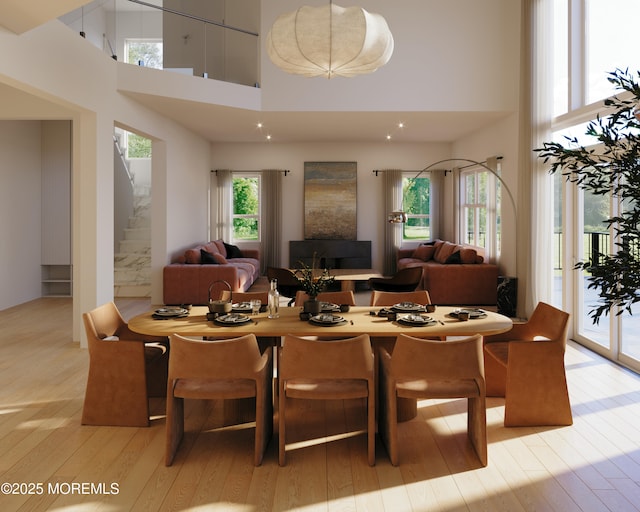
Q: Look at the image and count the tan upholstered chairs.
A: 8